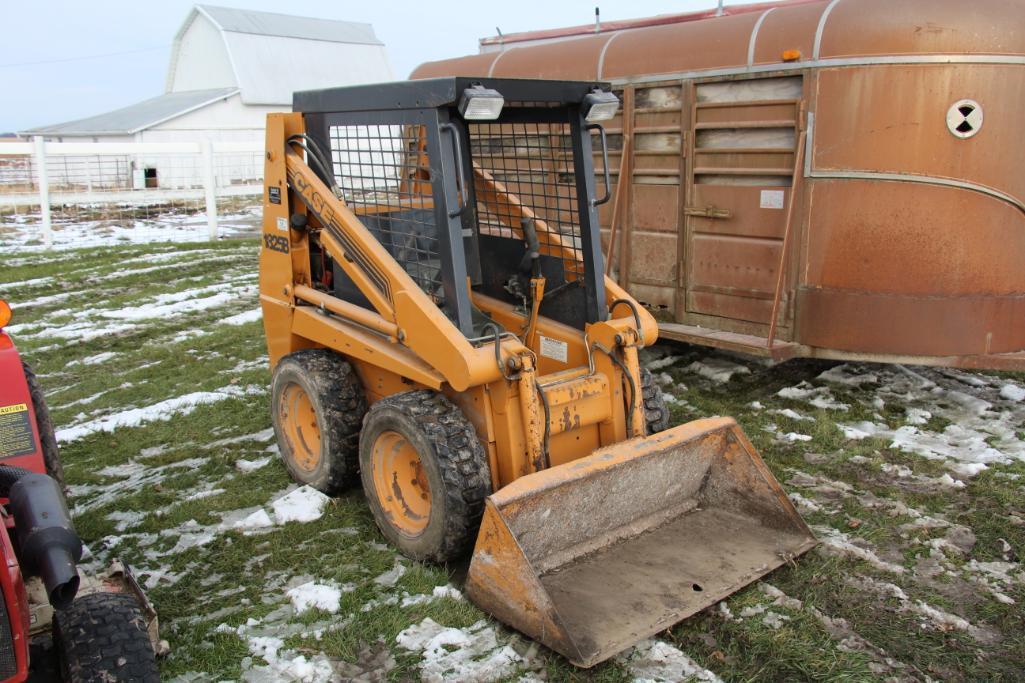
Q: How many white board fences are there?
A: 1